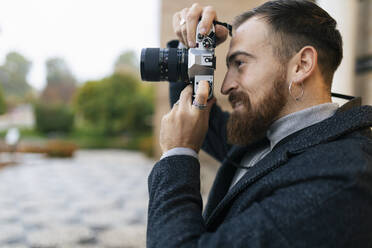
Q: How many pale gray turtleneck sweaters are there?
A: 1